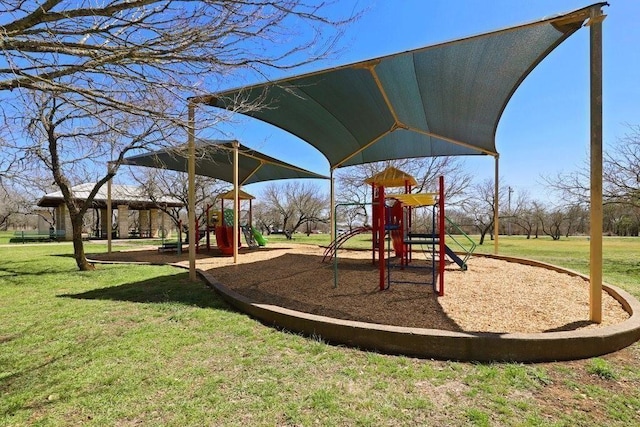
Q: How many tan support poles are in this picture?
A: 6